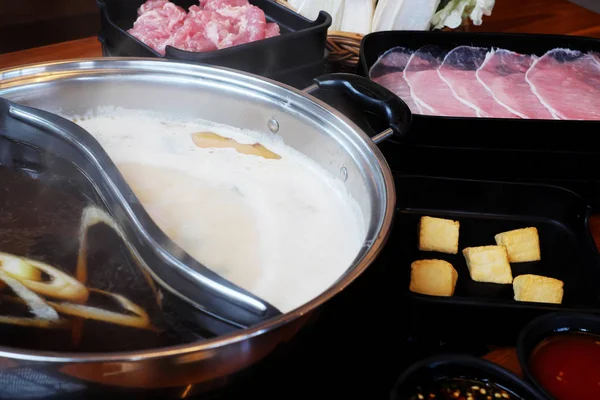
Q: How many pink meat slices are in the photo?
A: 5